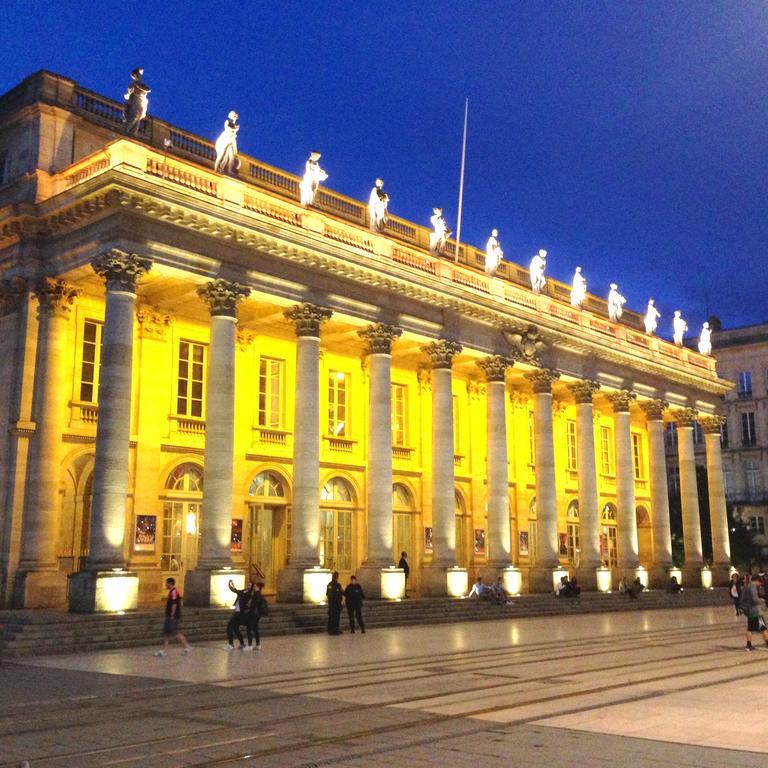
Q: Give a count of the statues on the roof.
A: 12